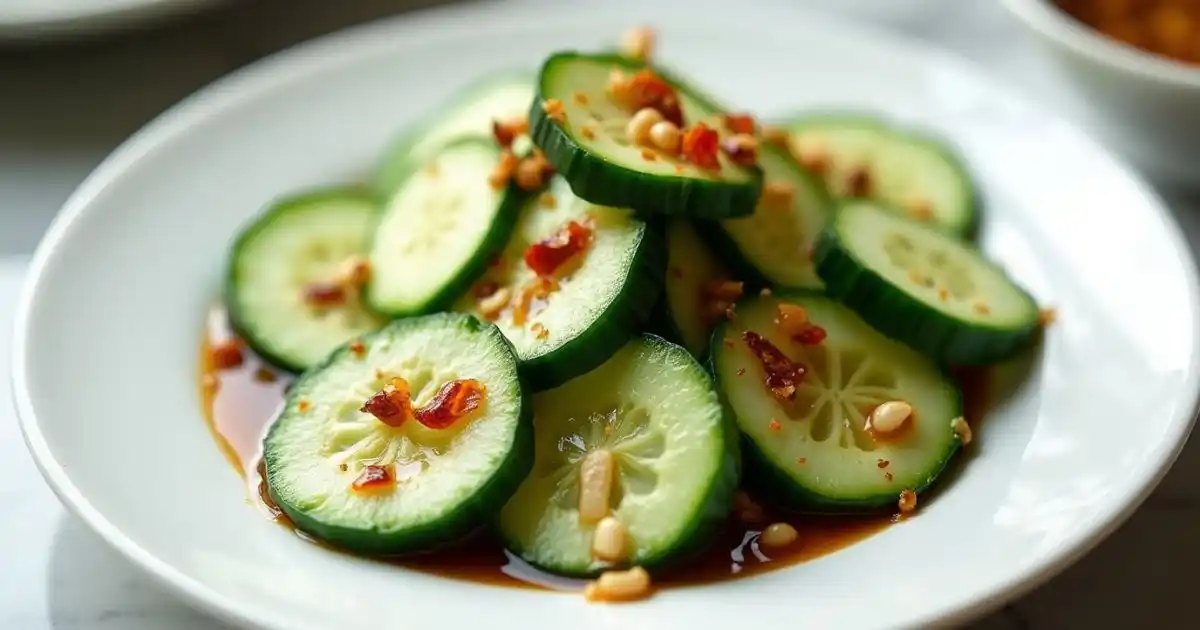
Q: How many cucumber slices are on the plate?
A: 12